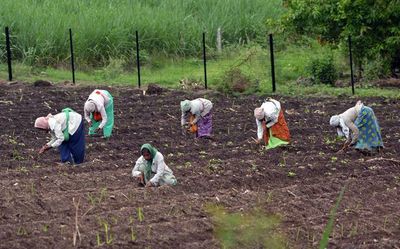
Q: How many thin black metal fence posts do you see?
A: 6